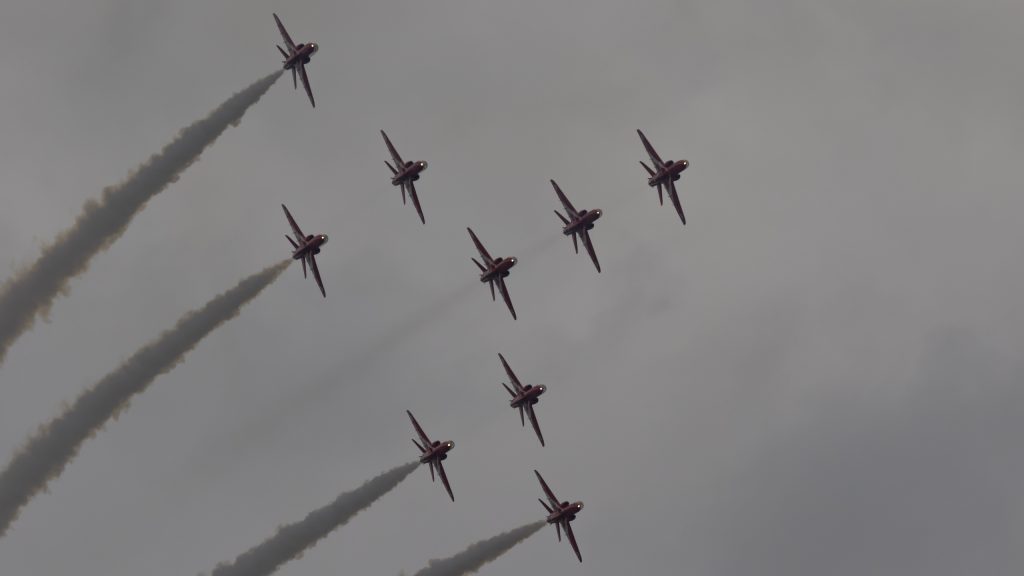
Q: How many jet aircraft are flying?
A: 9